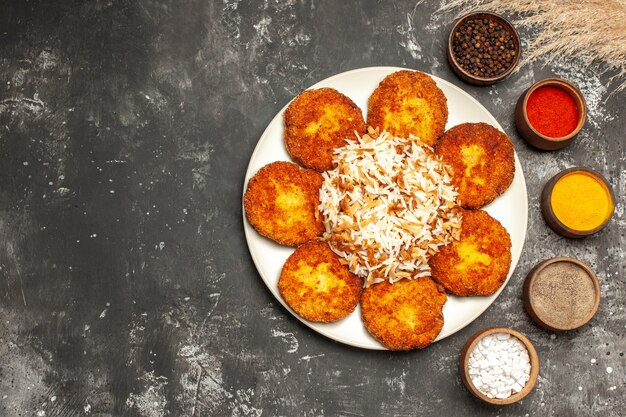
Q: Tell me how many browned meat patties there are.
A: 7